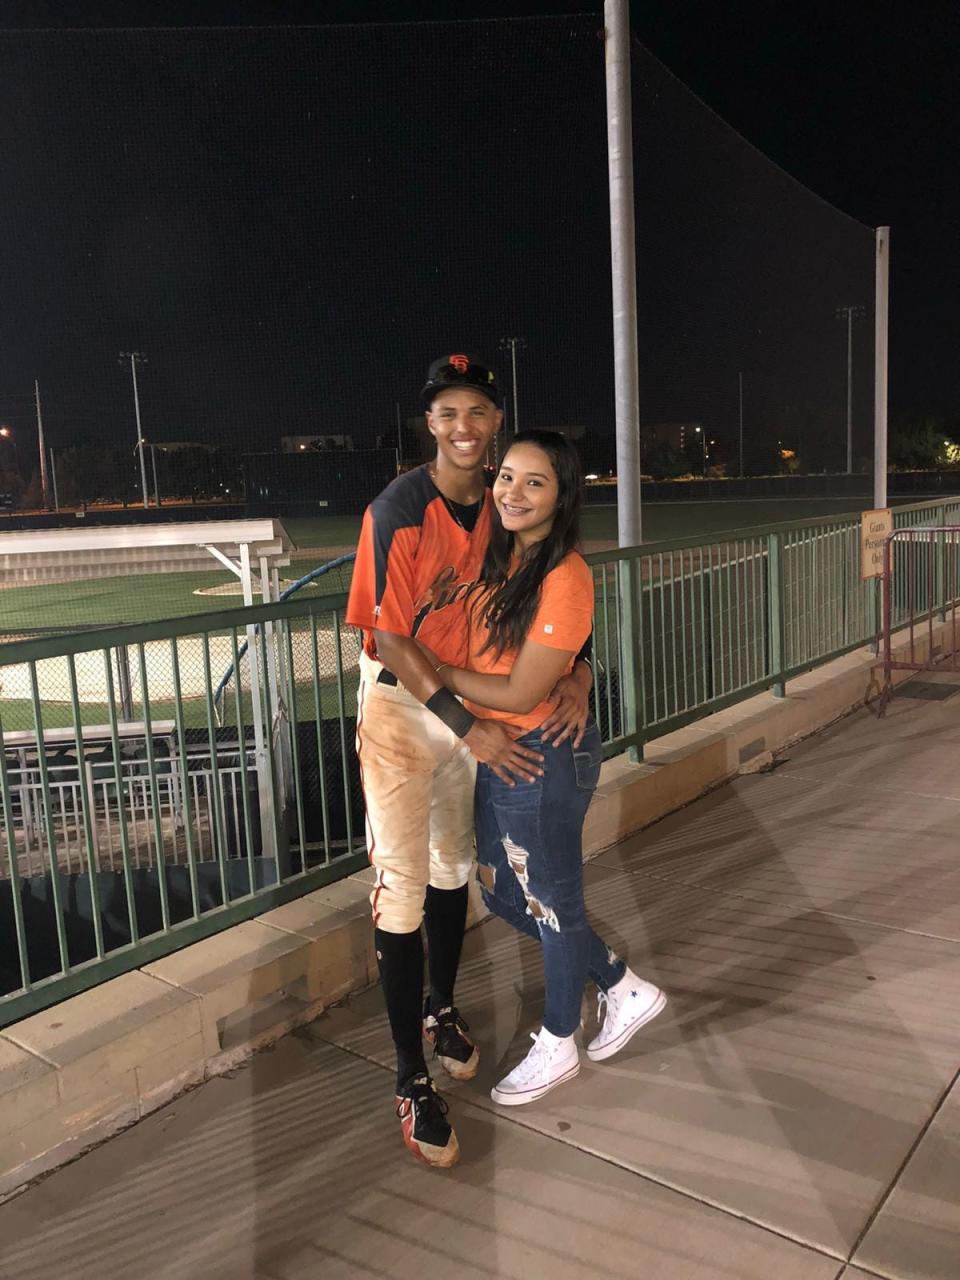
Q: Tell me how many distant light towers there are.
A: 3